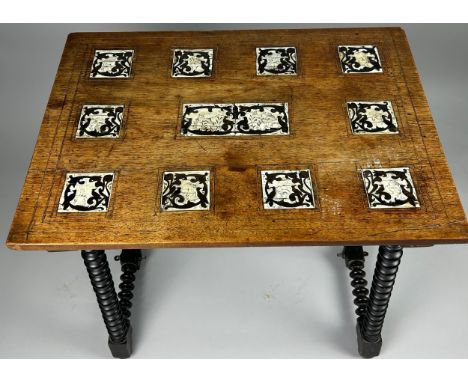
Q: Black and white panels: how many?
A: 11